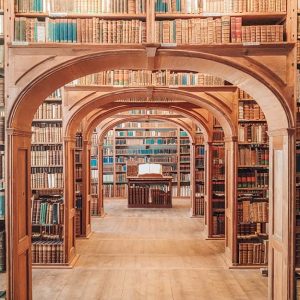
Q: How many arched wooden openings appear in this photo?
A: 4